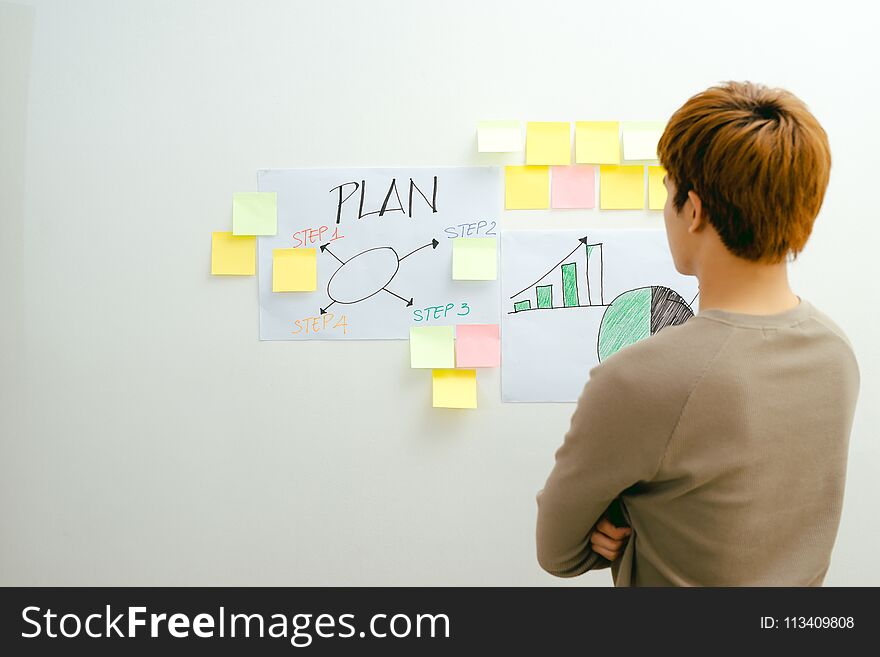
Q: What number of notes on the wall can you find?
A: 15